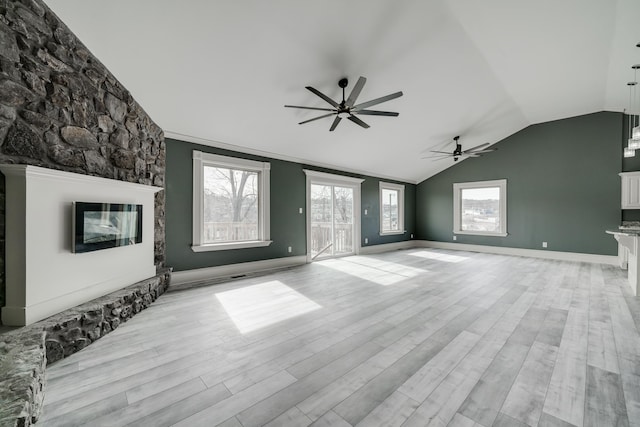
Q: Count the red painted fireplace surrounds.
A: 0